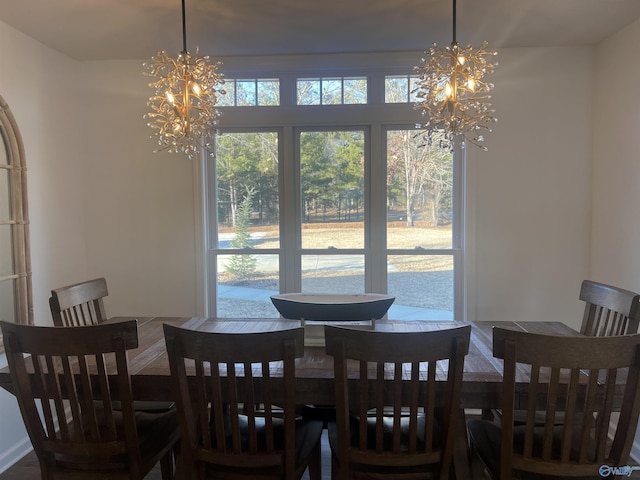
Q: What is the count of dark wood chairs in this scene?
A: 6